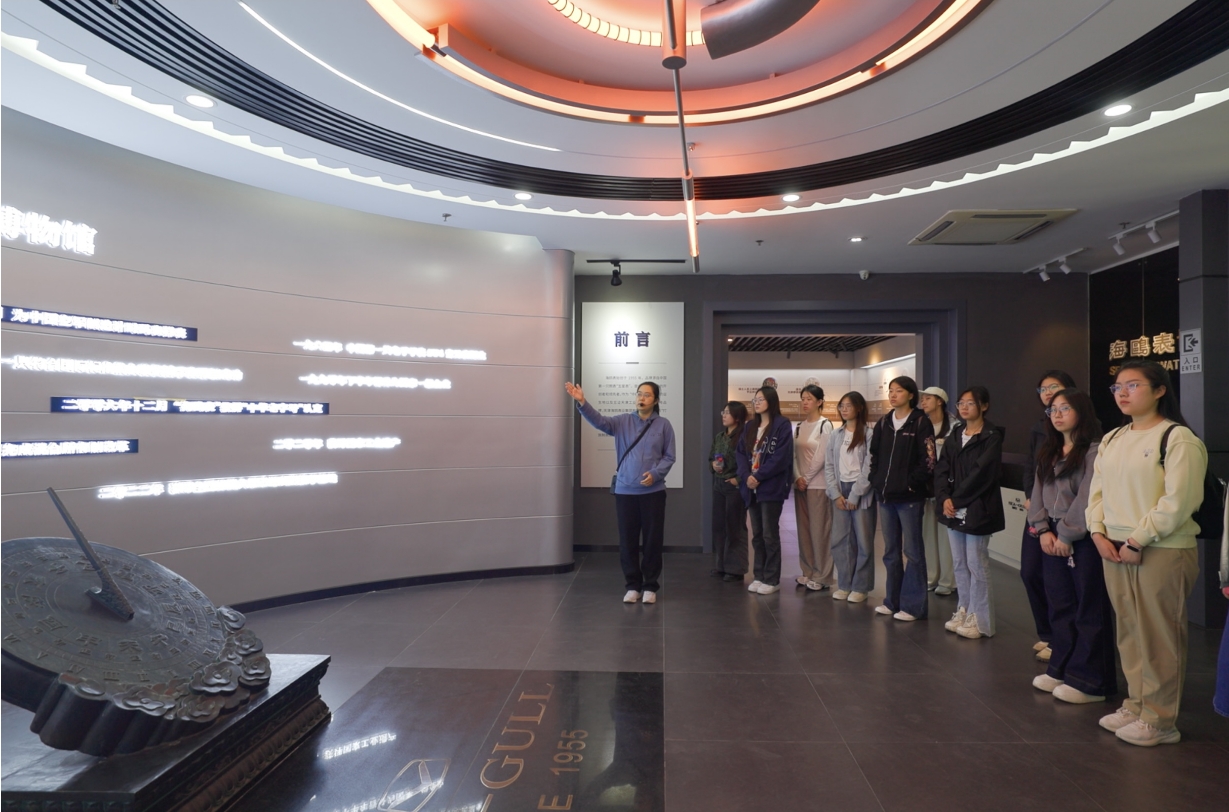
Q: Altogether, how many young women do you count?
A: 11